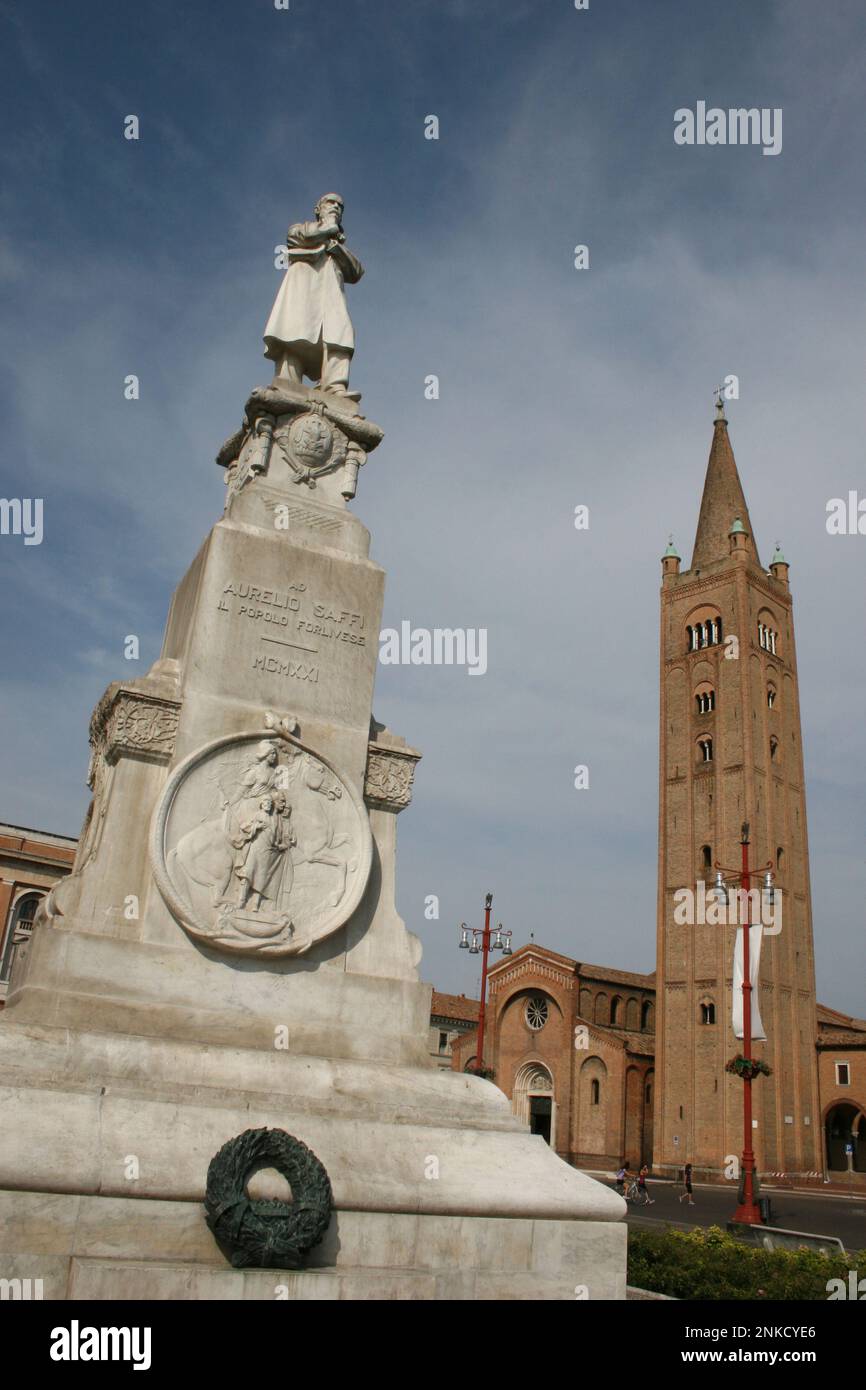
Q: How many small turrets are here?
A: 3